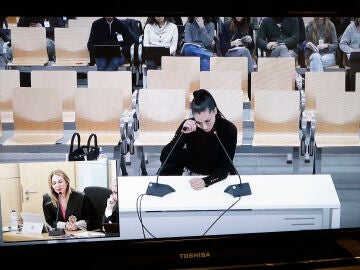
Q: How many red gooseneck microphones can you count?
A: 0